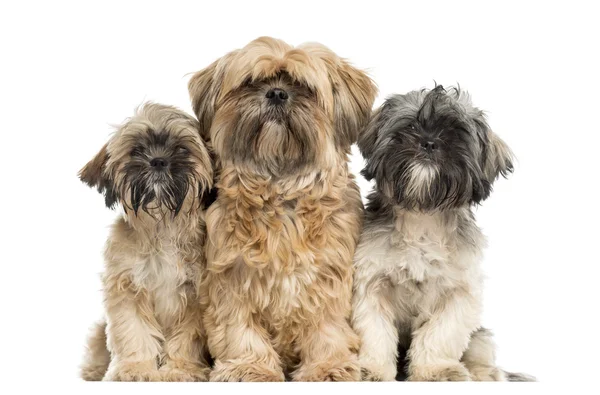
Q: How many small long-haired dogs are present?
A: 3